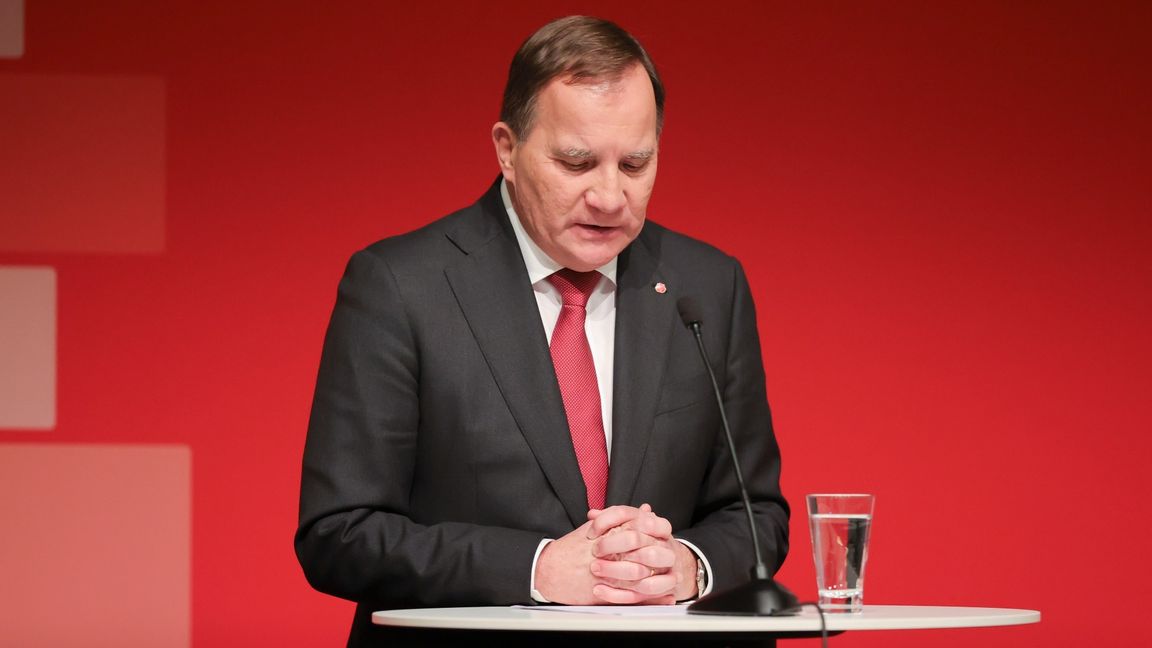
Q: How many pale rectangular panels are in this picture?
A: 4